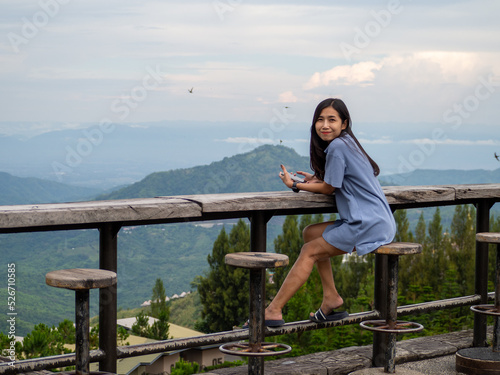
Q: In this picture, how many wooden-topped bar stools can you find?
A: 4